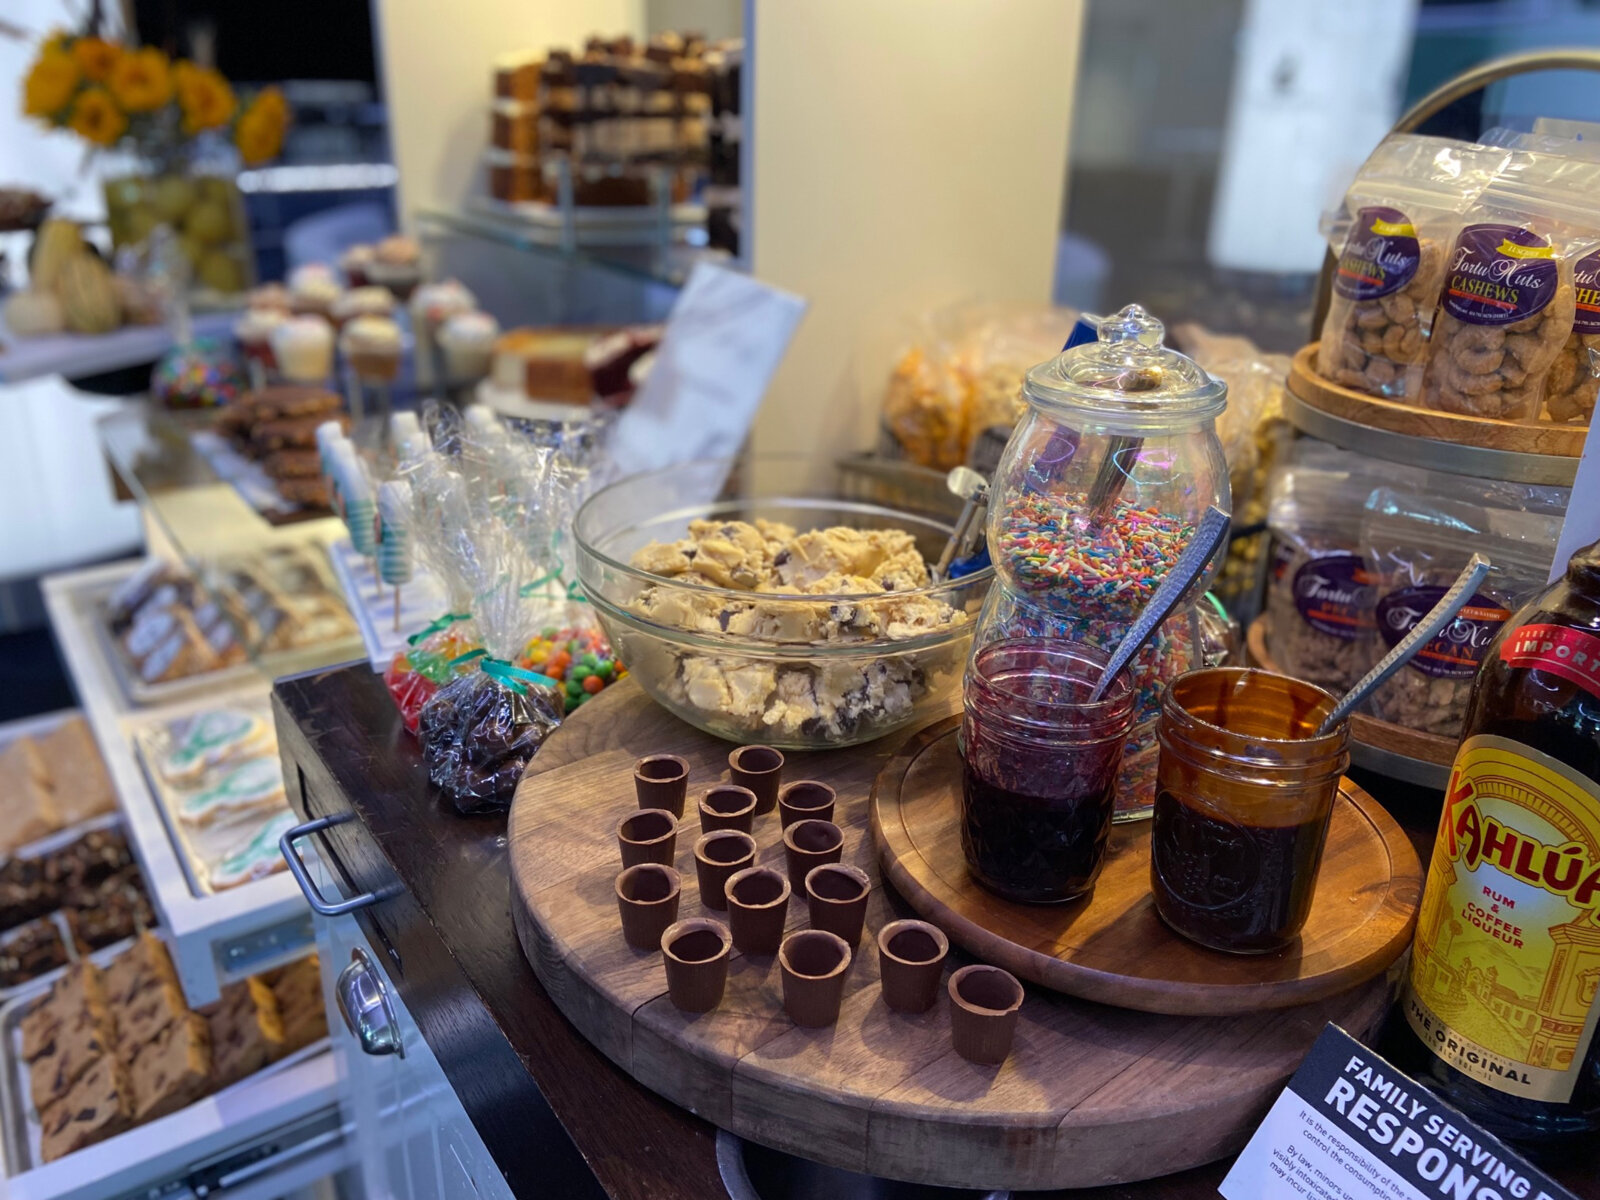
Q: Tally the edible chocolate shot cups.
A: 14